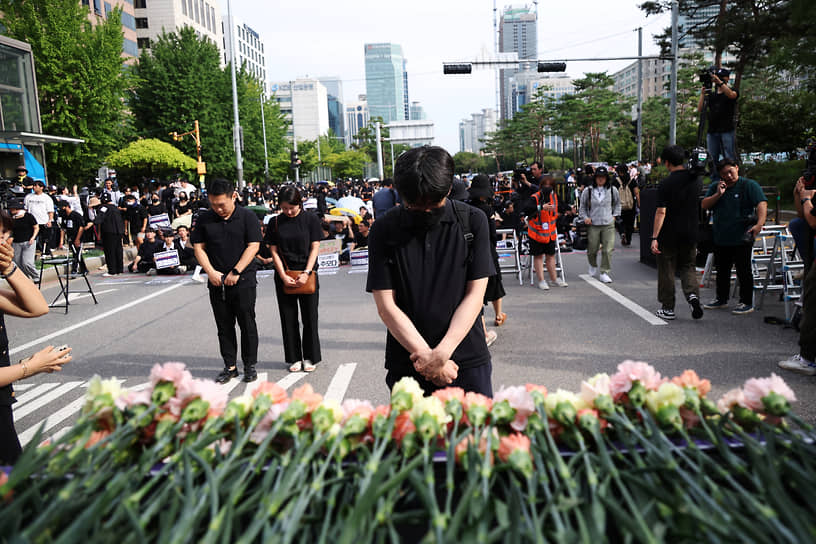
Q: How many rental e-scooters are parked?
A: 0